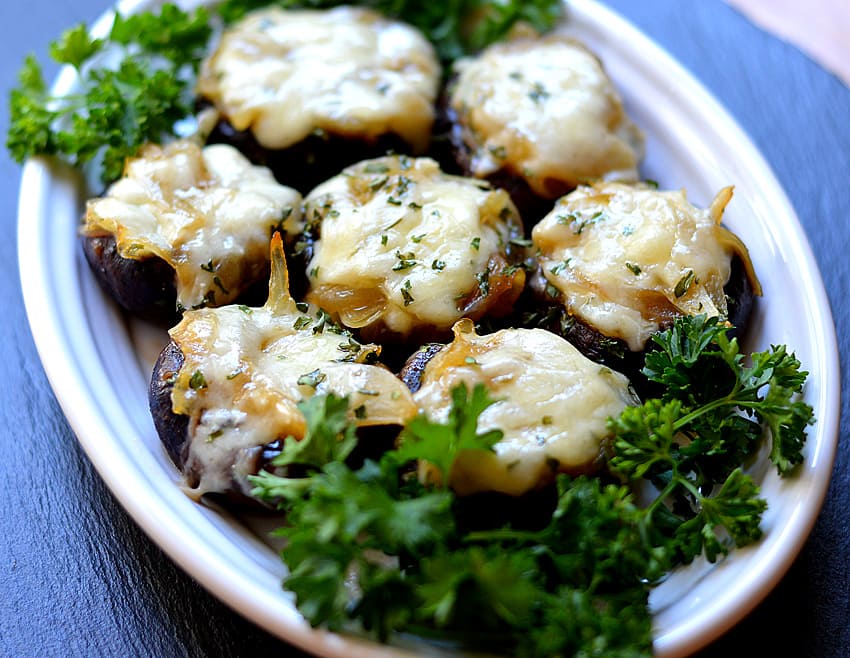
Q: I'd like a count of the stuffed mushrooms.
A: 7